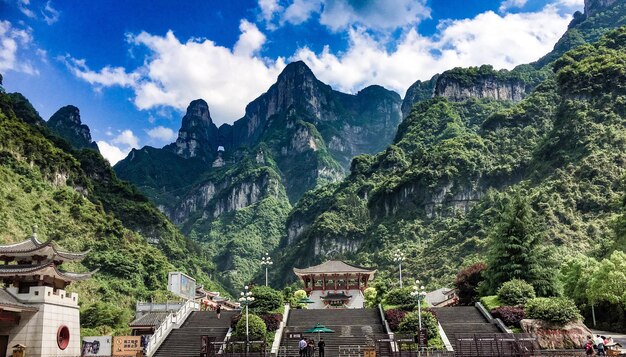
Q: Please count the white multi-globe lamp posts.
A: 4